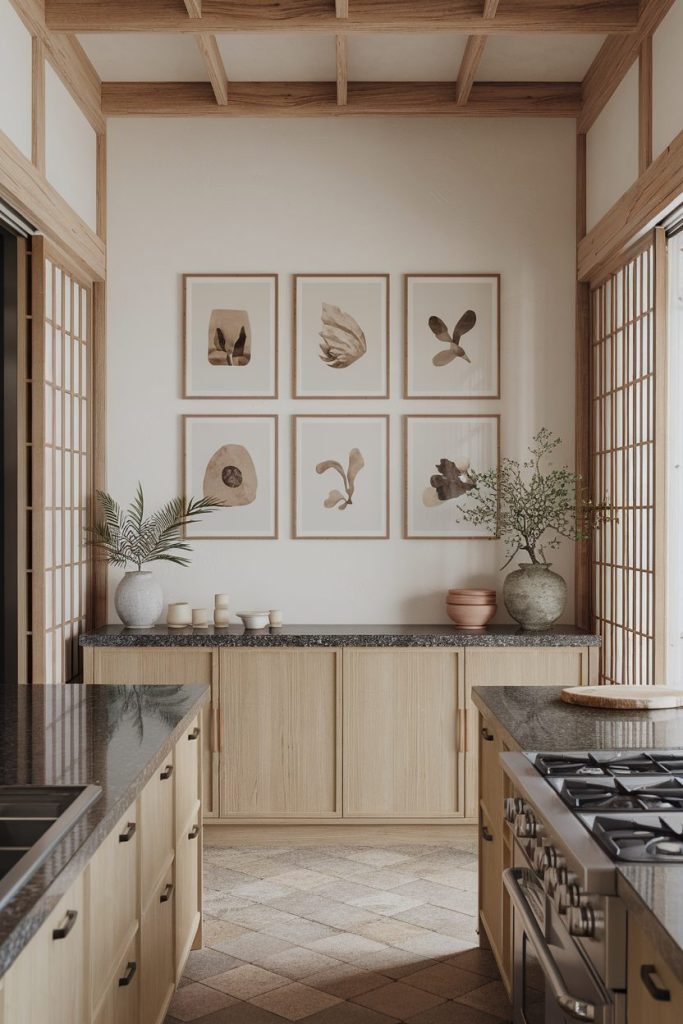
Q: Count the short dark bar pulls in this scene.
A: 10